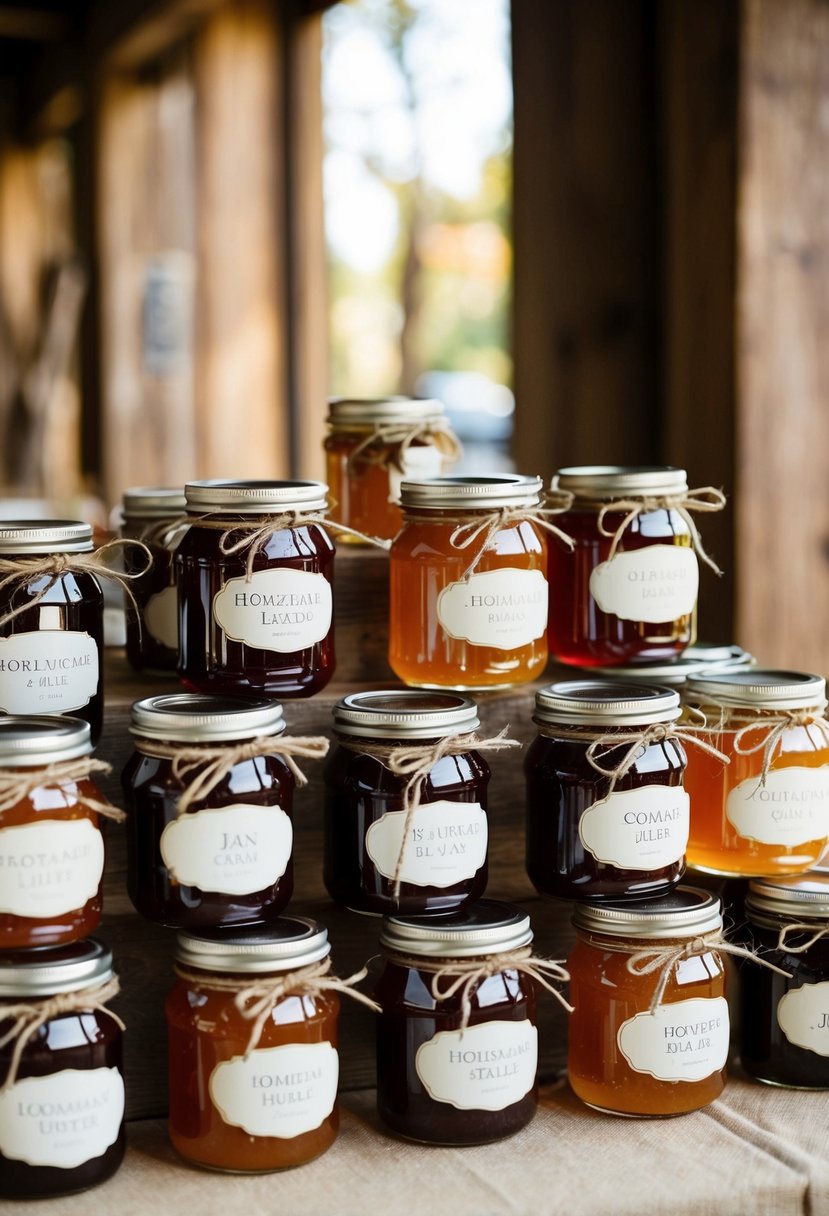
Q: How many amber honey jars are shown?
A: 6